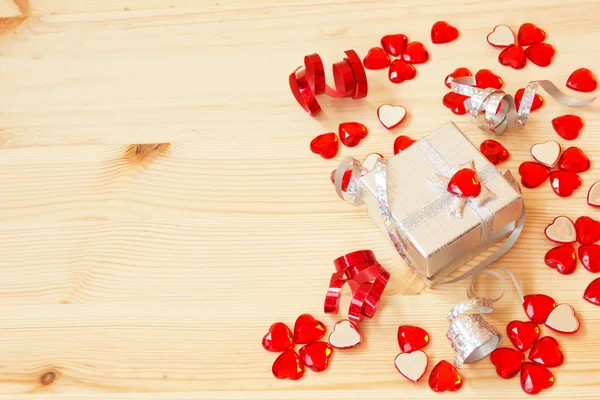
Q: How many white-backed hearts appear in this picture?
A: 9